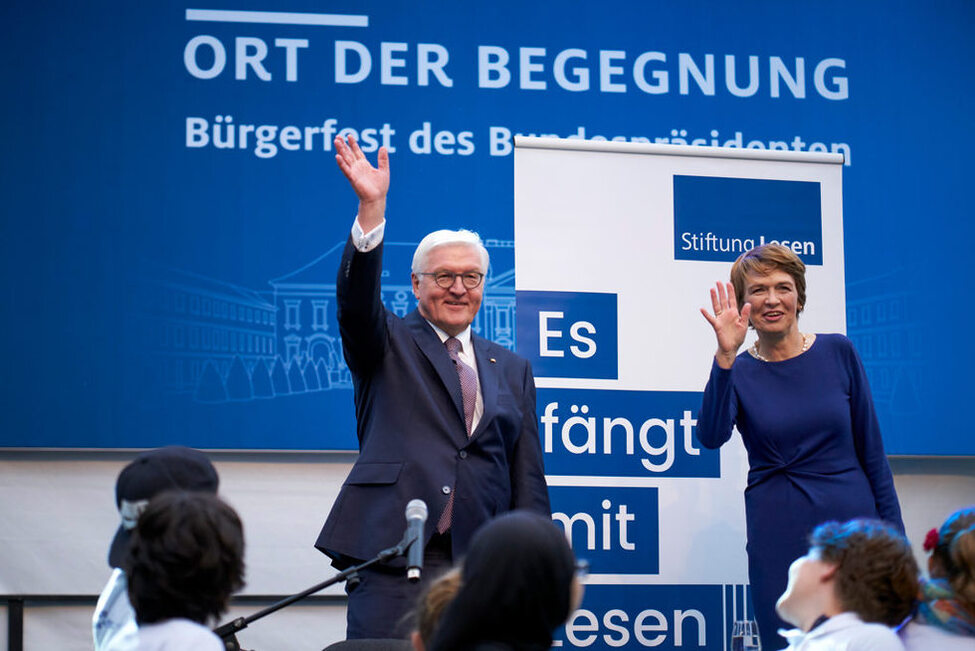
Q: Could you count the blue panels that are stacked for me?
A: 4